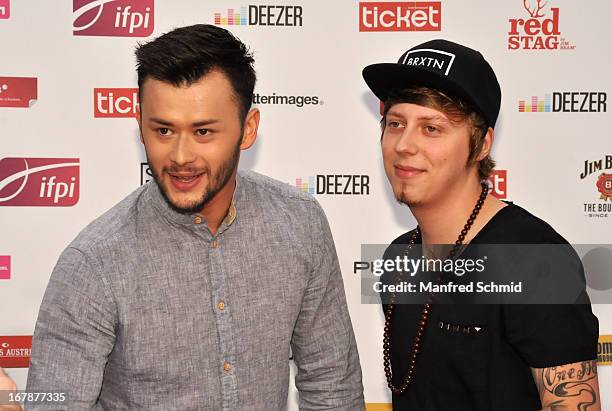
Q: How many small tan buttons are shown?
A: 4